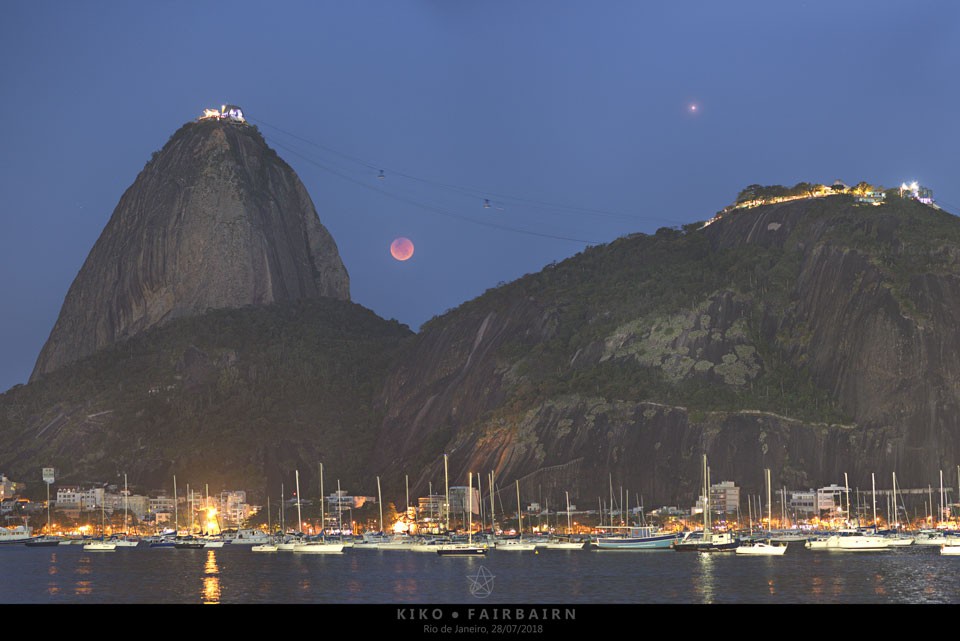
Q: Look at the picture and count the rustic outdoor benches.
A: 0